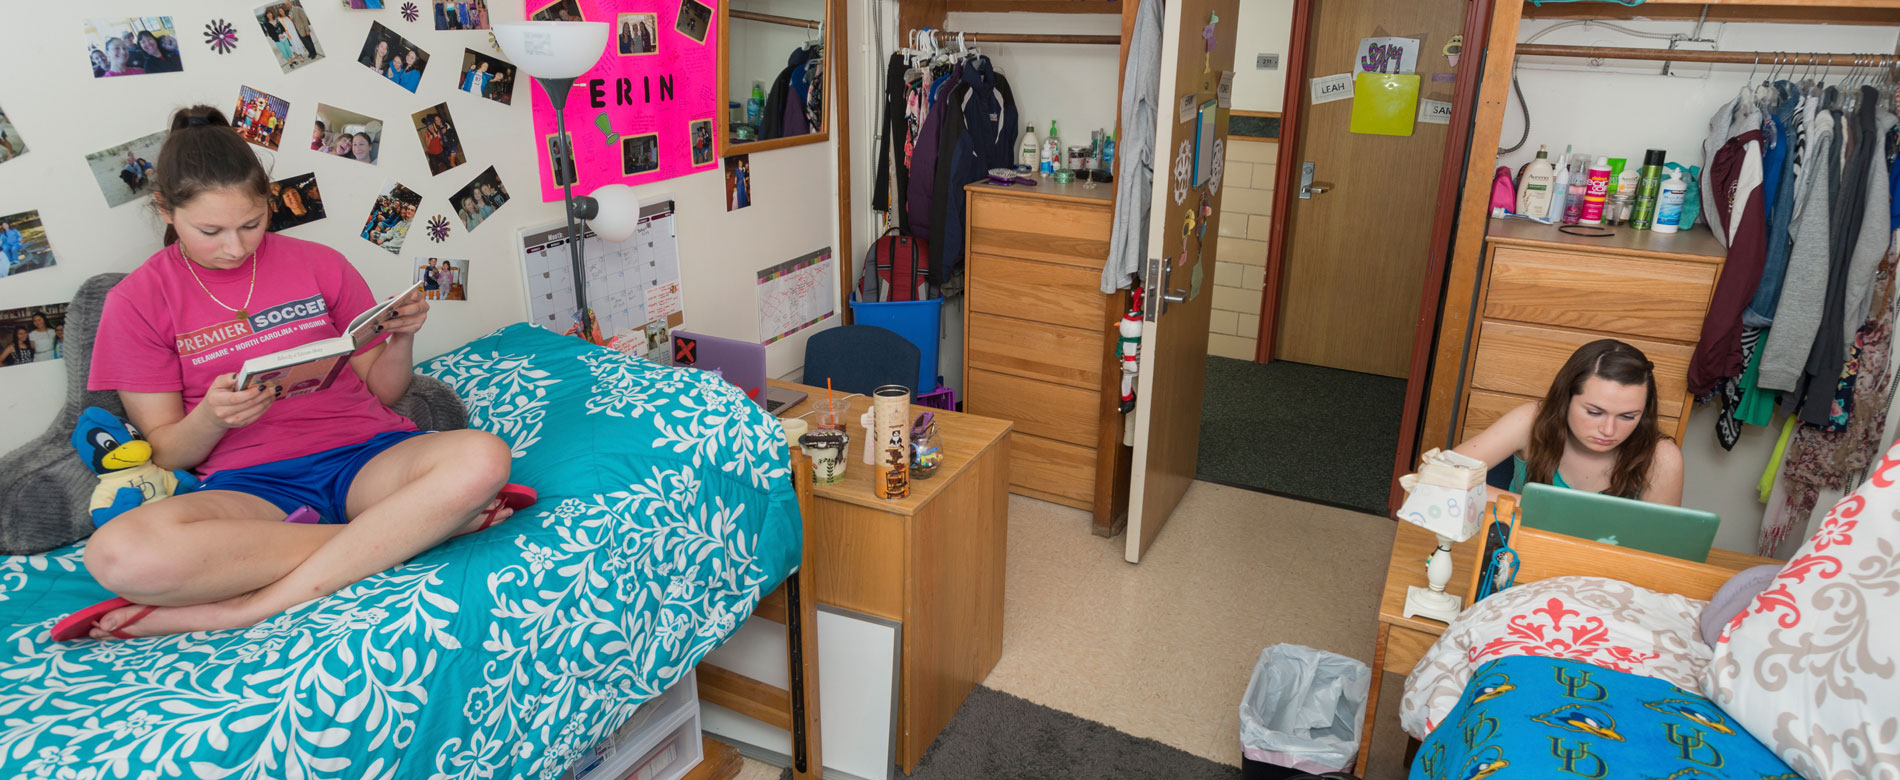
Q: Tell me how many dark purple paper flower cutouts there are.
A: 3